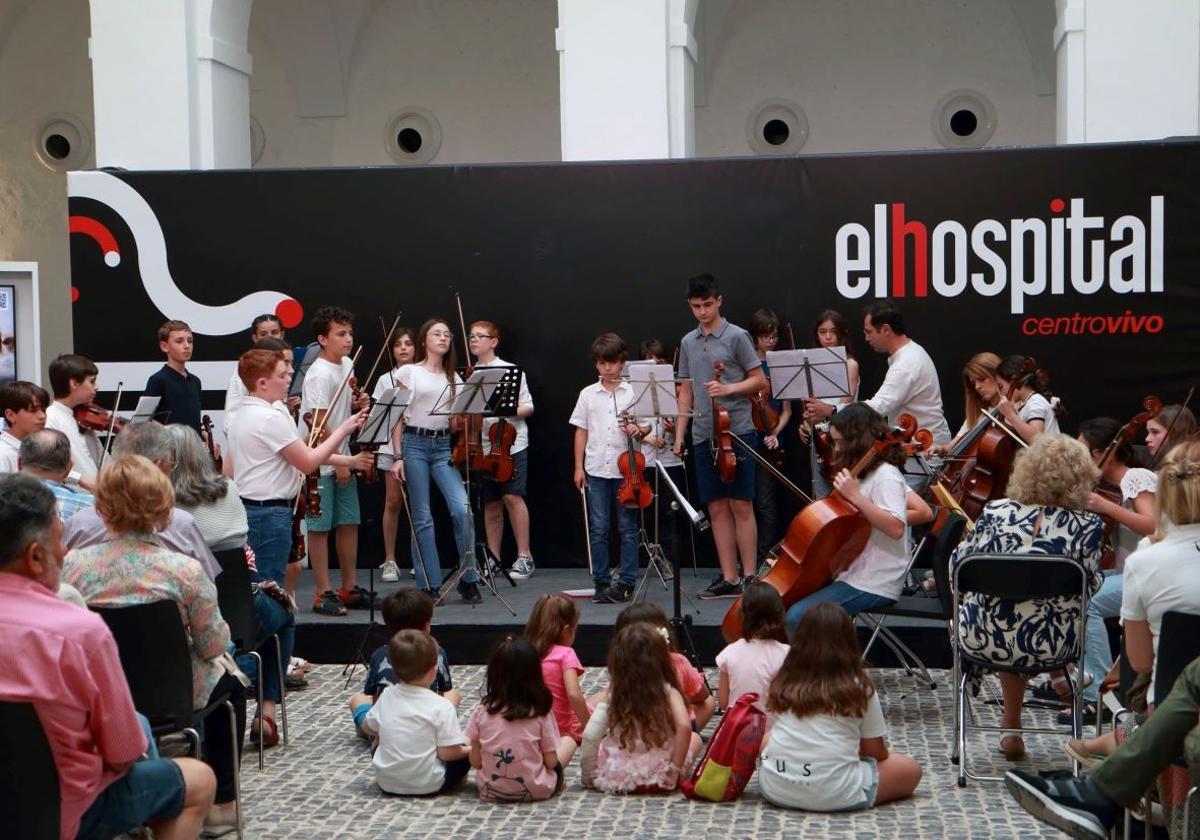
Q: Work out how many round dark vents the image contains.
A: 4